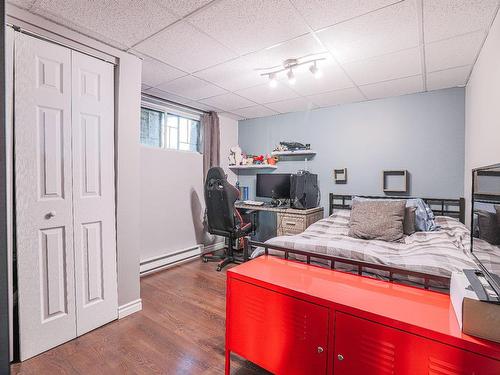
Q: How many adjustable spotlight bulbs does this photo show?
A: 3